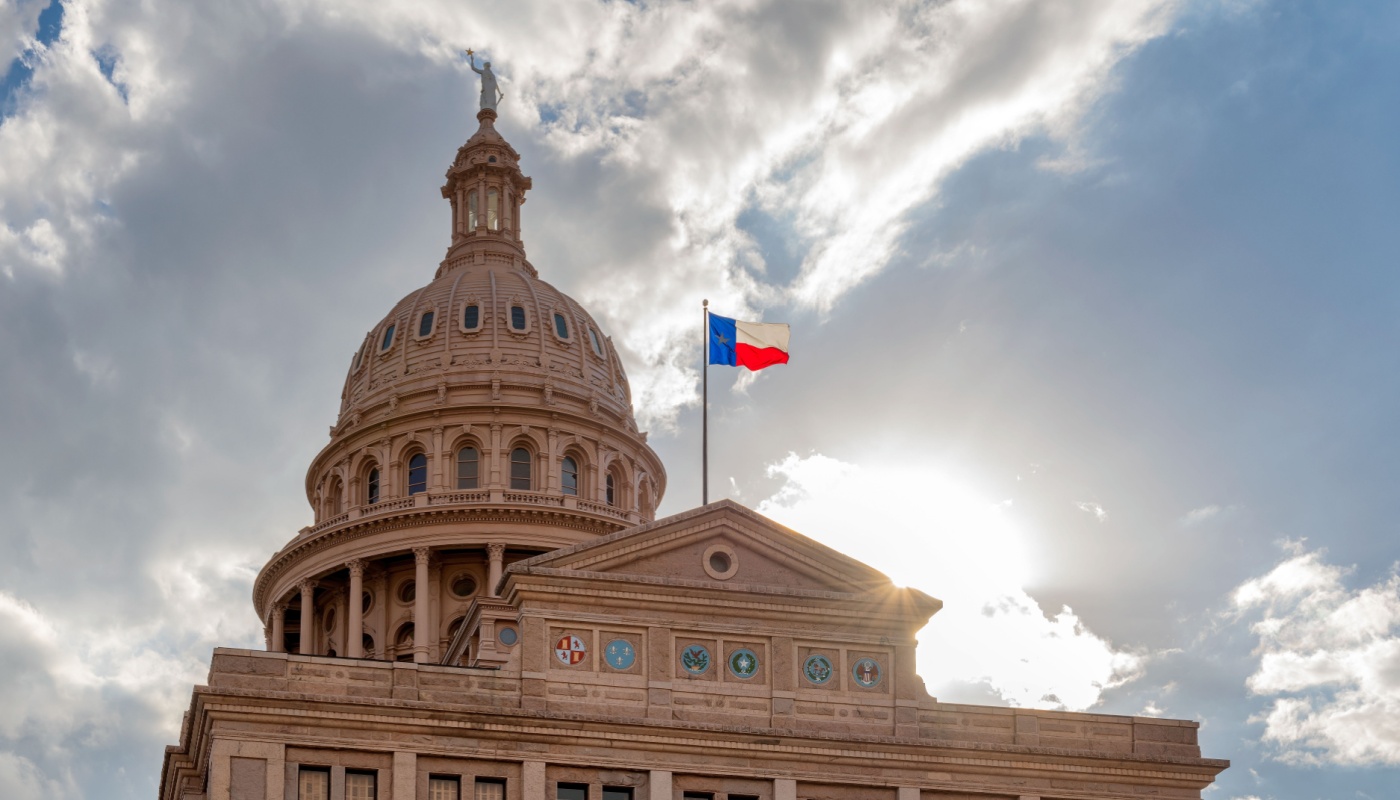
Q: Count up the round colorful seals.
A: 6